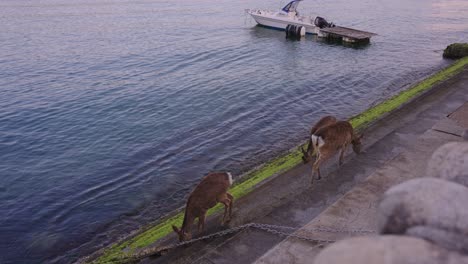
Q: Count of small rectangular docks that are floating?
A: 1